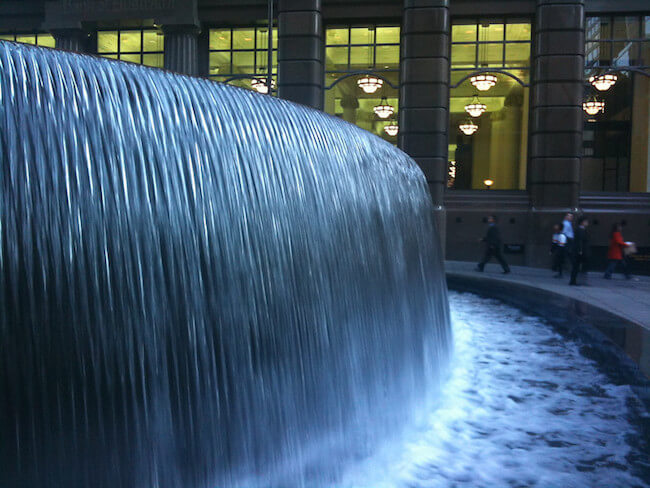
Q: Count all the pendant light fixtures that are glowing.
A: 9